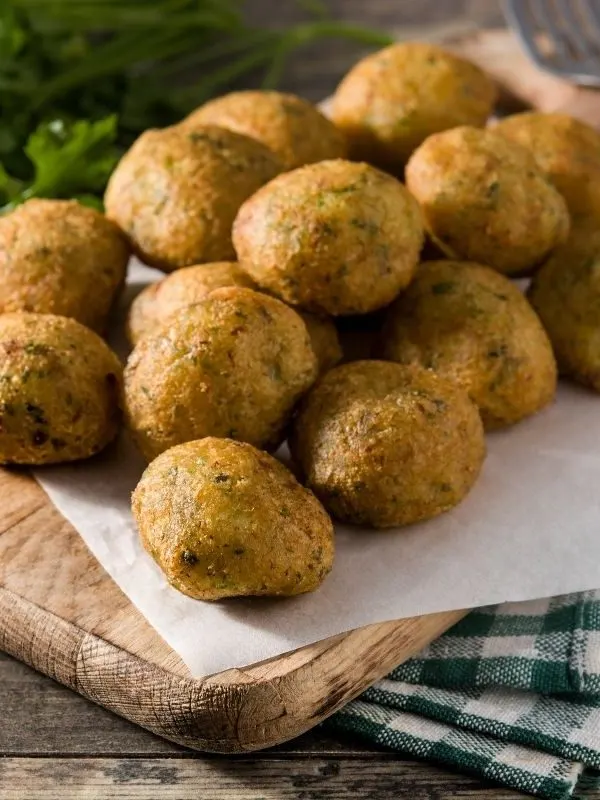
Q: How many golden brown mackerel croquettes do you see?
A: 14